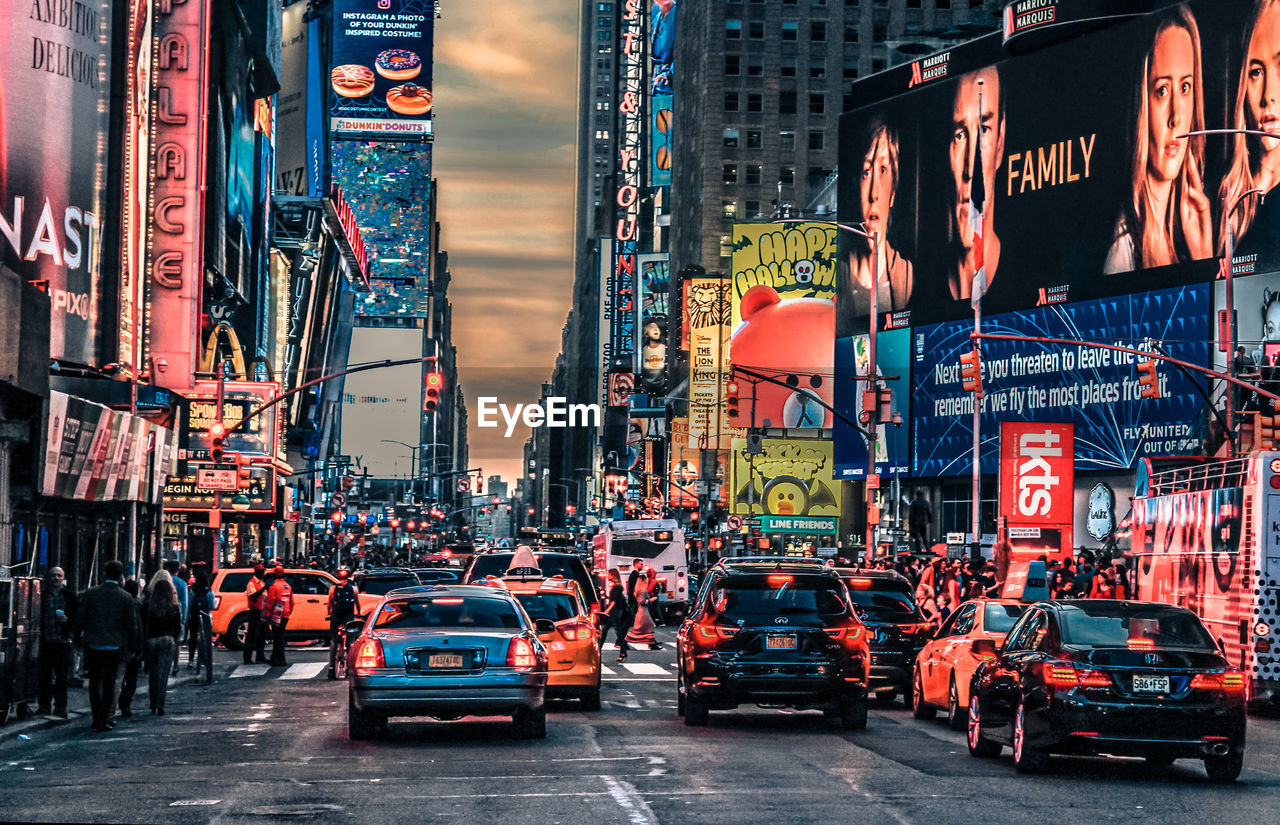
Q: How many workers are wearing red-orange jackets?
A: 2